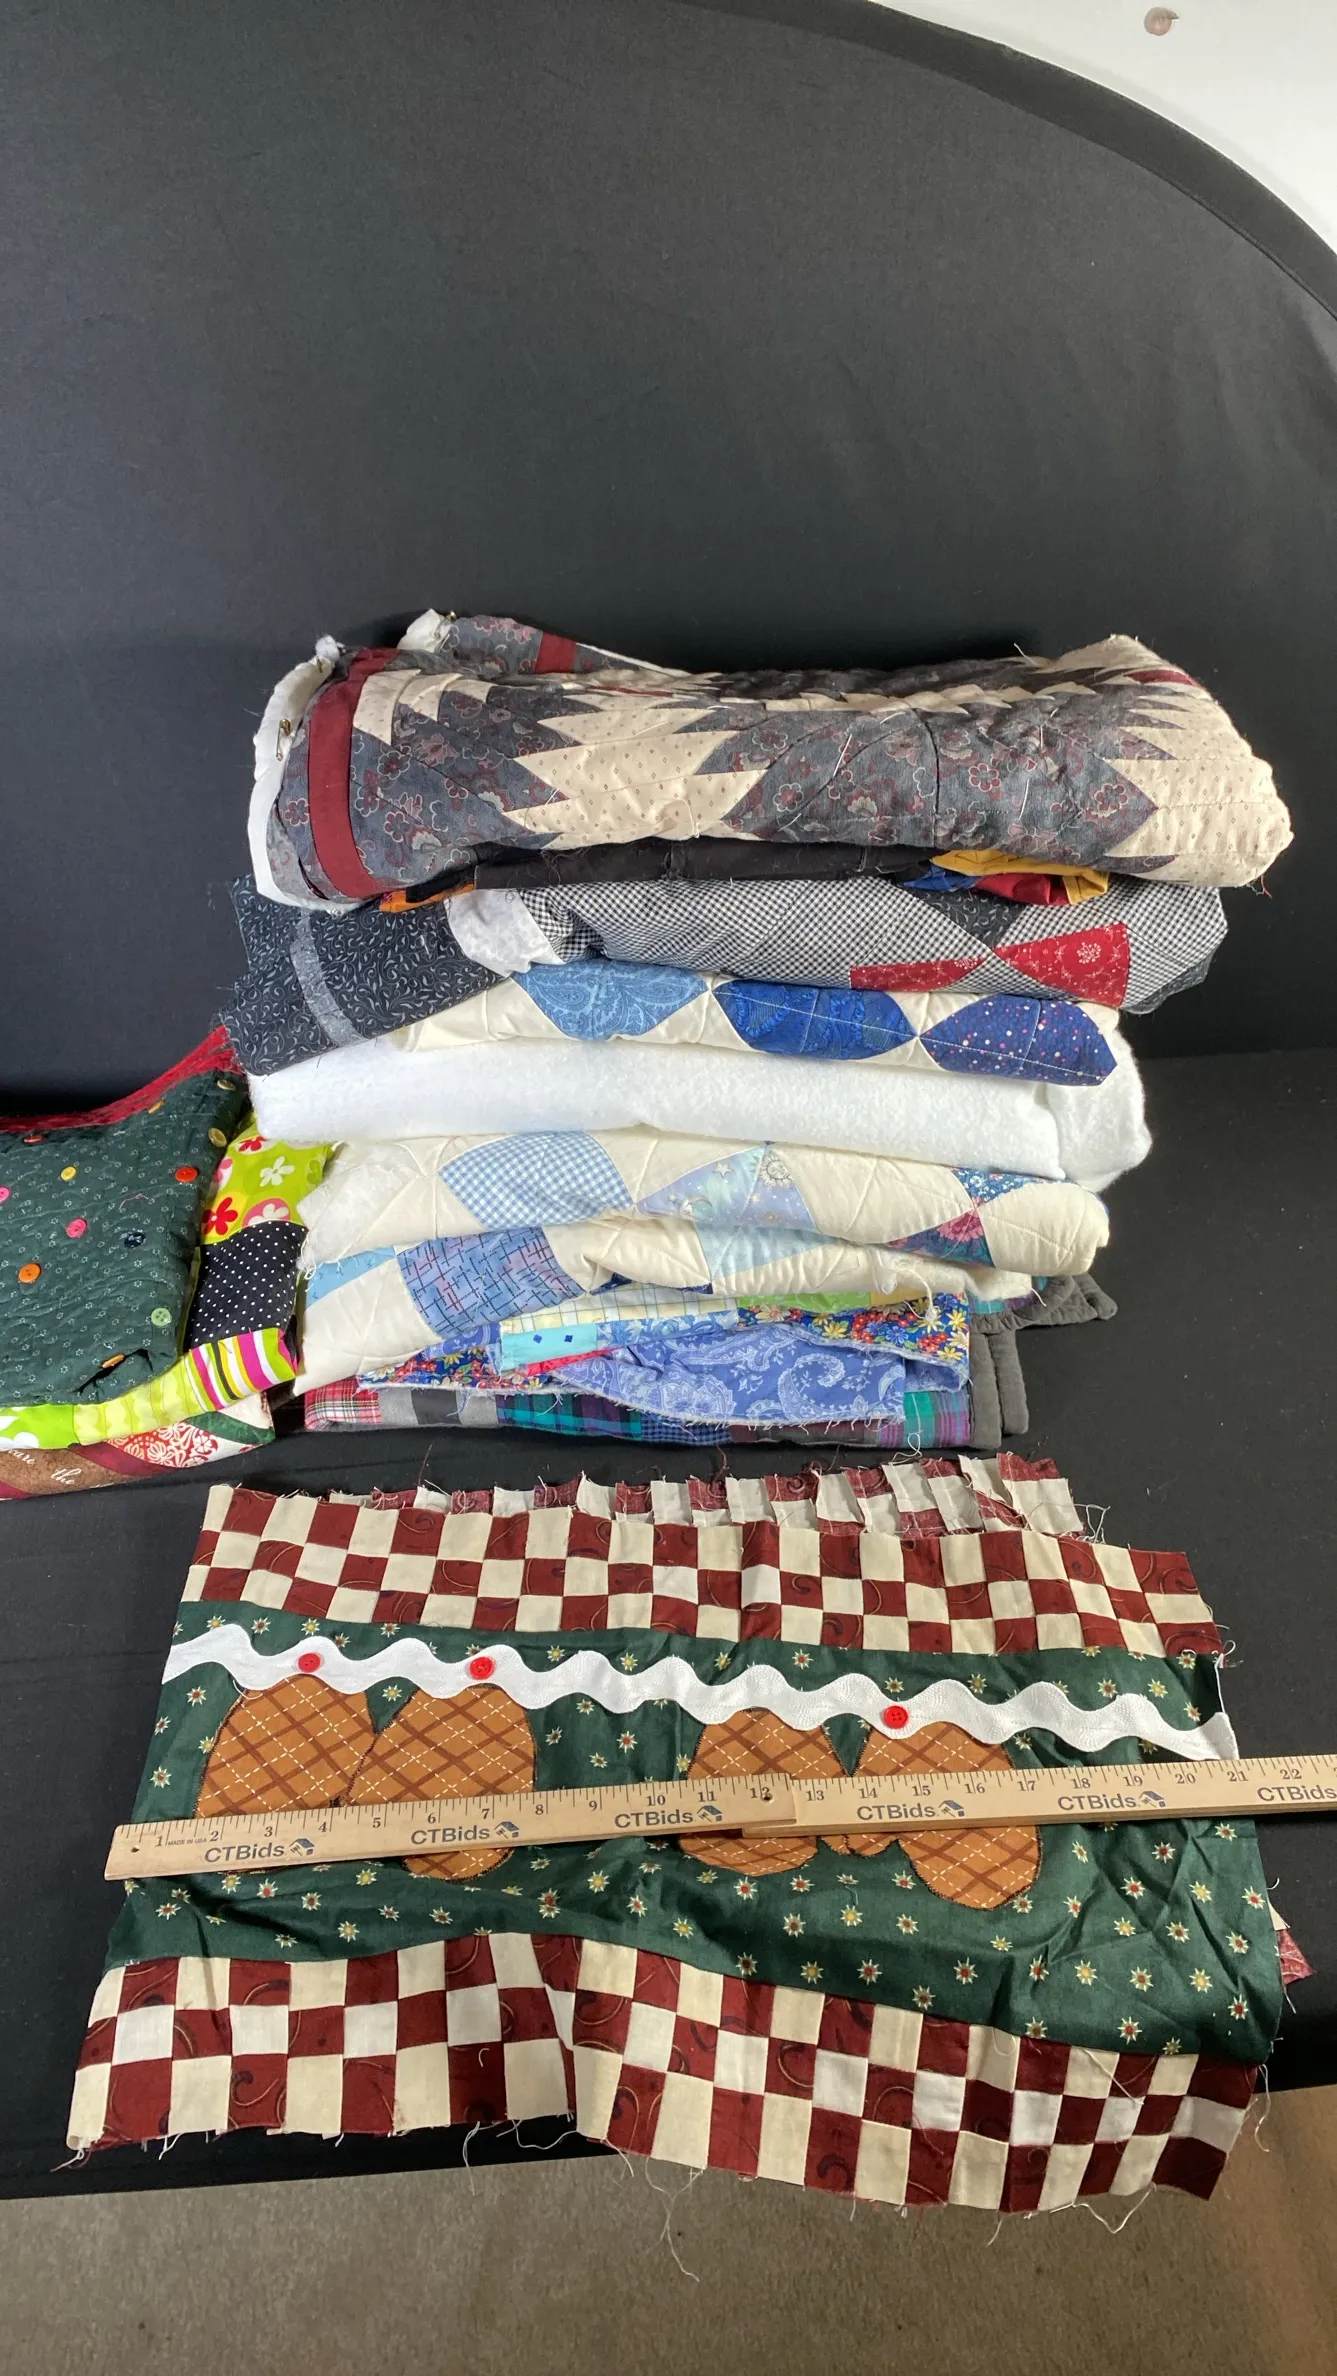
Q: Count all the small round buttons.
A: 15